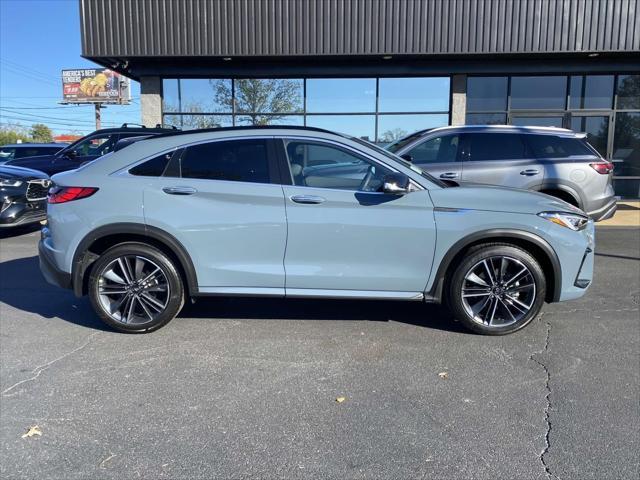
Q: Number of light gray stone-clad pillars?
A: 2